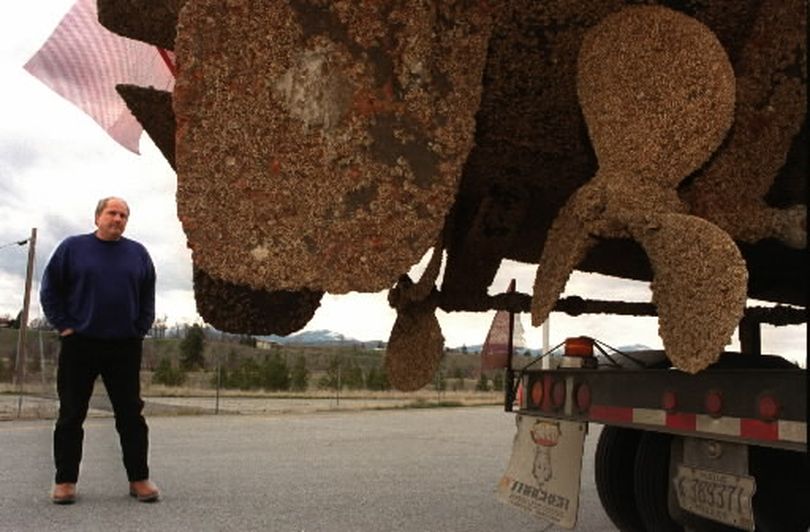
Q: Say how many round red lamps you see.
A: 6